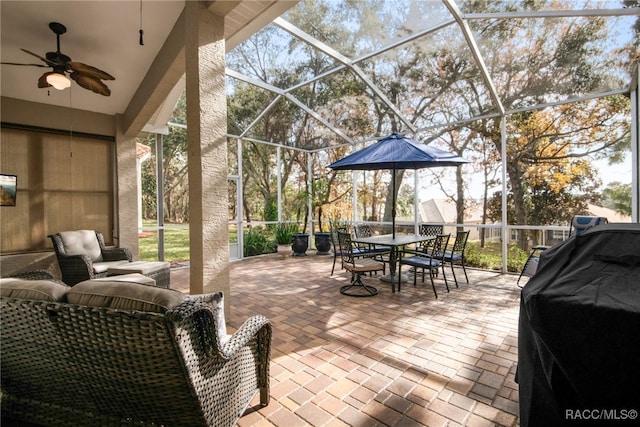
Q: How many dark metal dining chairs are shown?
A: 6